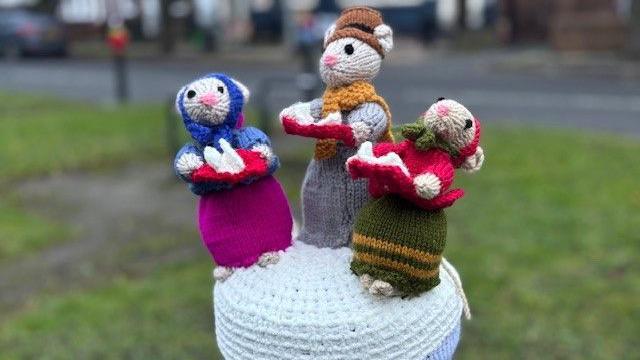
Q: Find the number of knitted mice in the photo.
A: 3